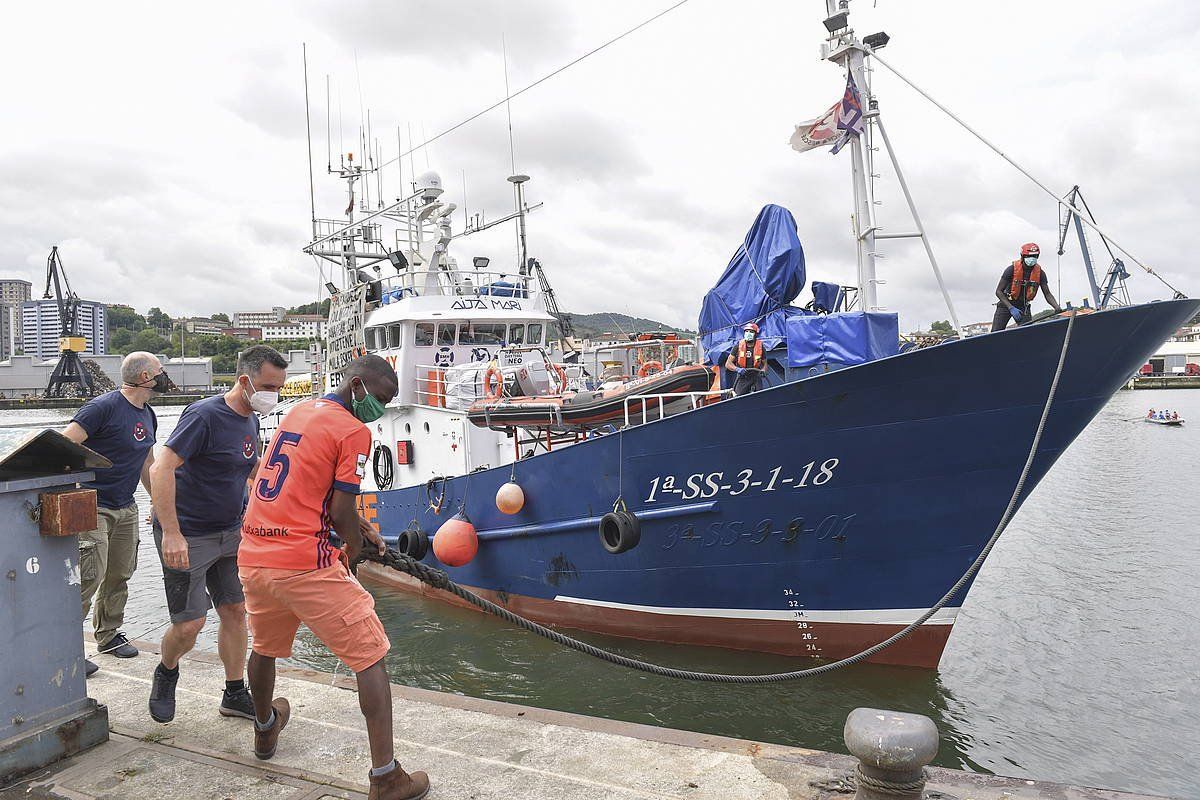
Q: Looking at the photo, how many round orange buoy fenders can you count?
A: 2